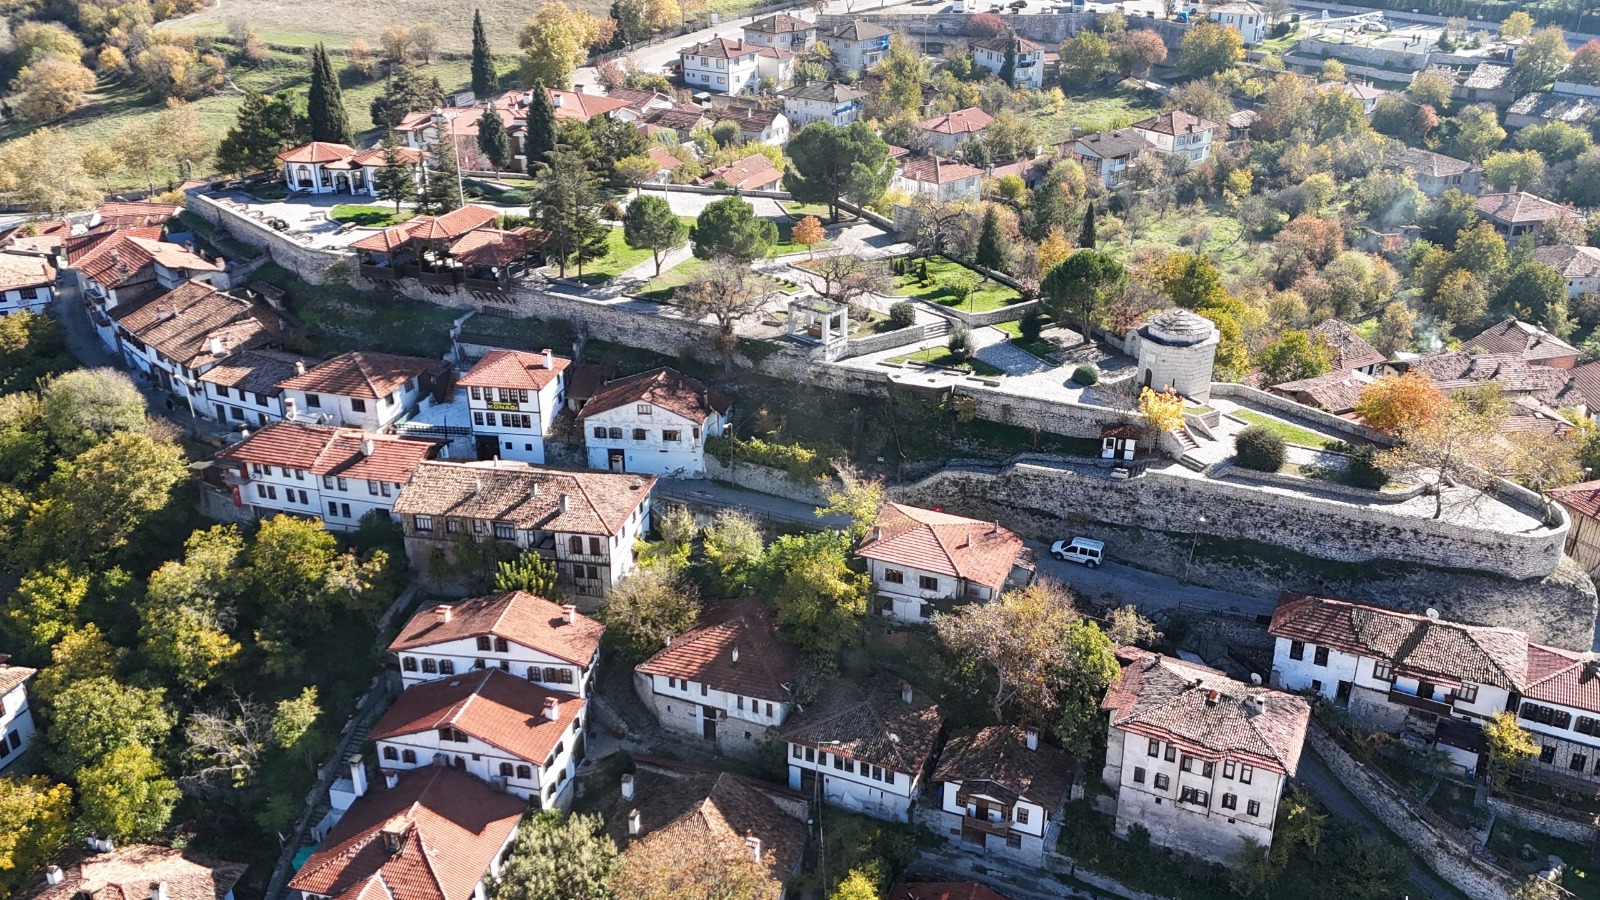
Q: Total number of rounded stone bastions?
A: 1